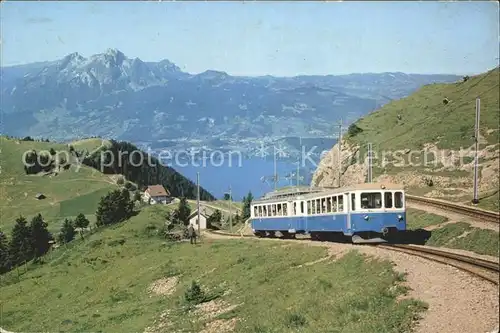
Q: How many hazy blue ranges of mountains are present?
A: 1